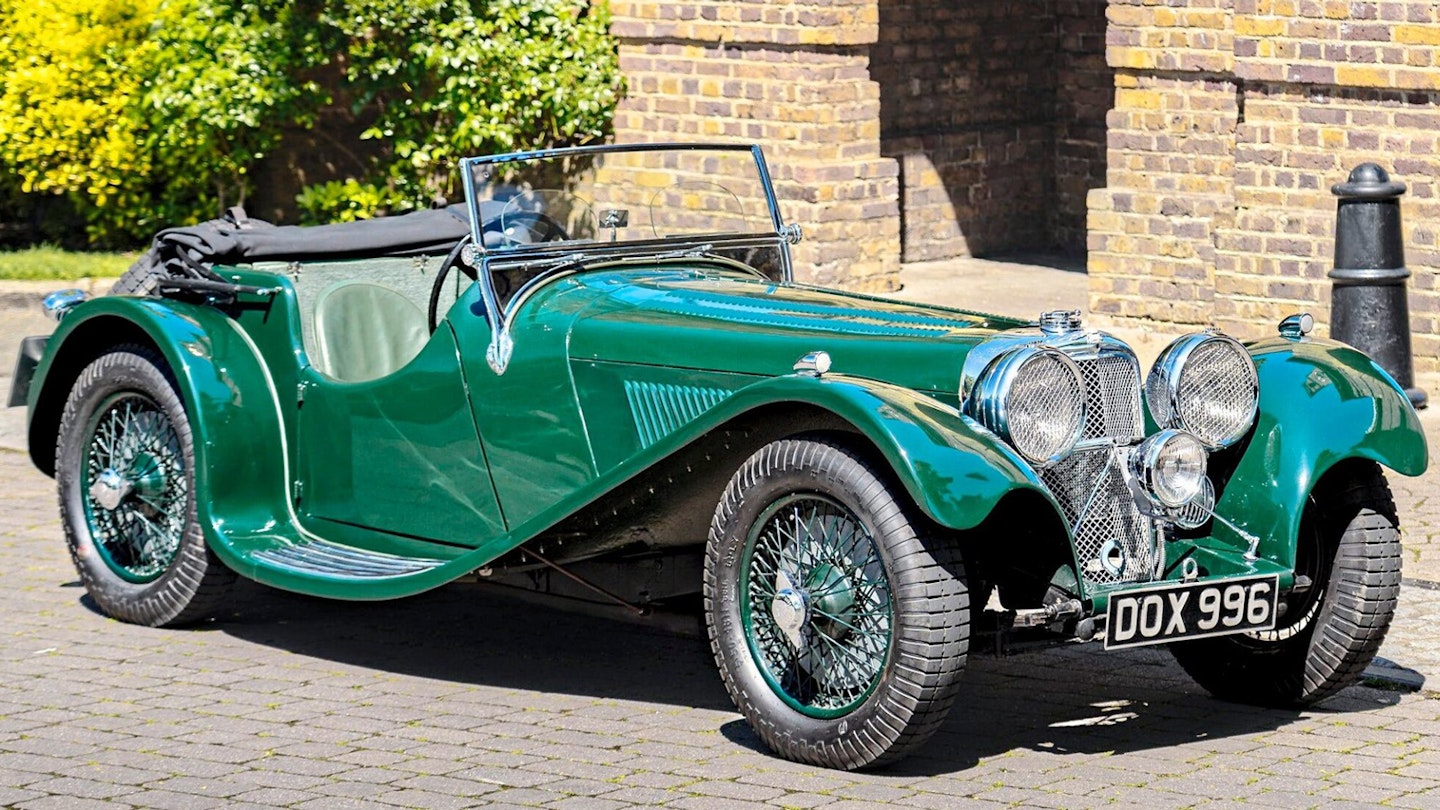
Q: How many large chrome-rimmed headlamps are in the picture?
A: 2